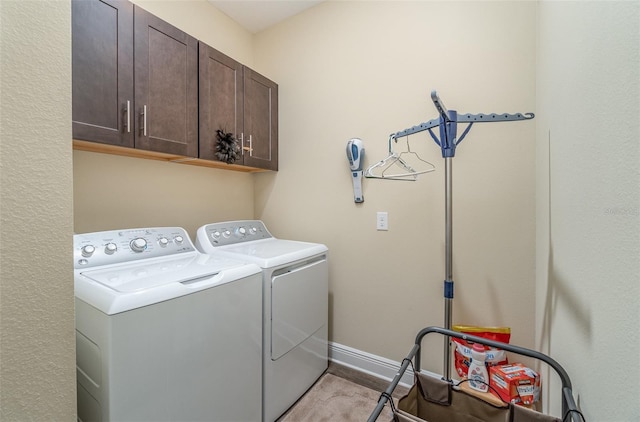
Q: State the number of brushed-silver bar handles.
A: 4